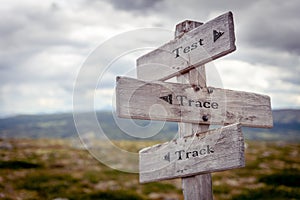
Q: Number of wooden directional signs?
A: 3